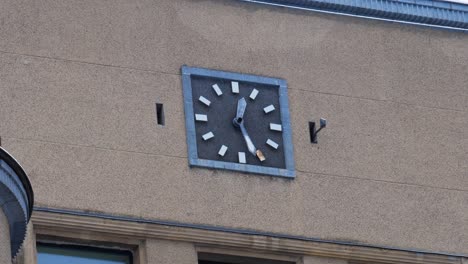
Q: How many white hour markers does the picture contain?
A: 11